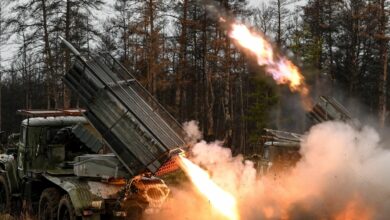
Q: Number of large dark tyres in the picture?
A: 3